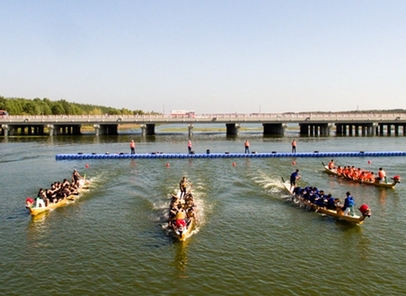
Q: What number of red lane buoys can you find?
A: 5